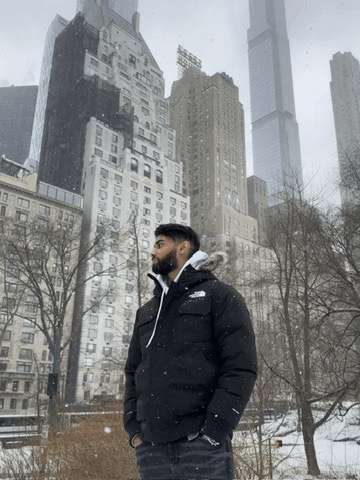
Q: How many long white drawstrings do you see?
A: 1